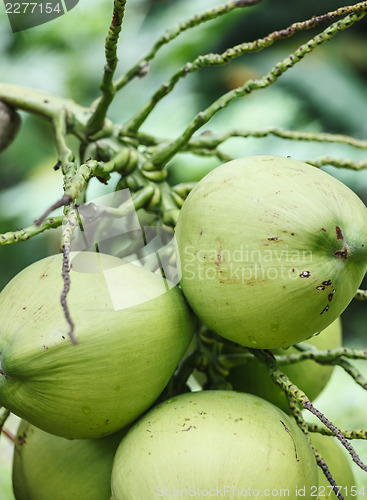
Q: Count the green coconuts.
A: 6